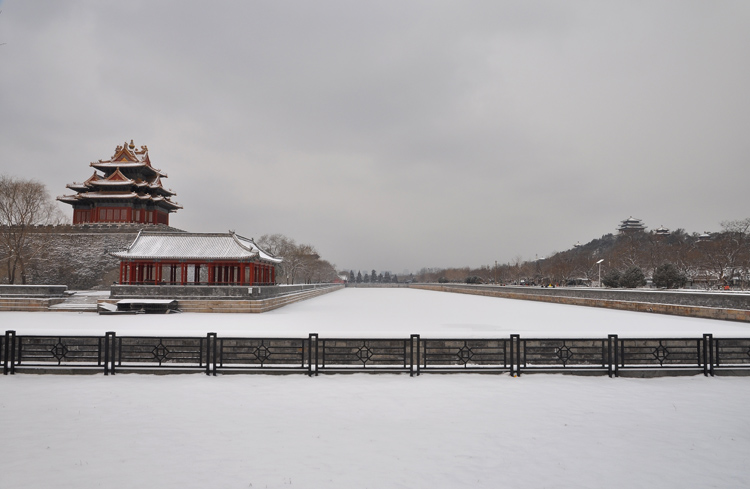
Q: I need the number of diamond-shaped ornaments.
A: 7